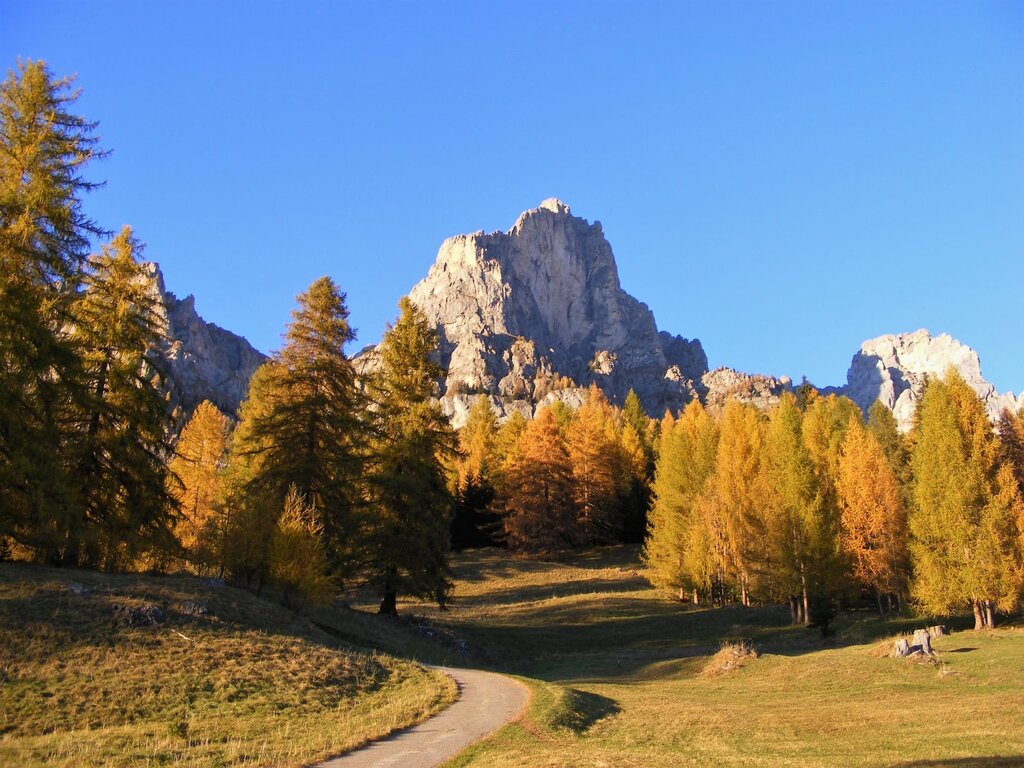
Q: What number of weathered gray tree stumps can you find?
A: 3